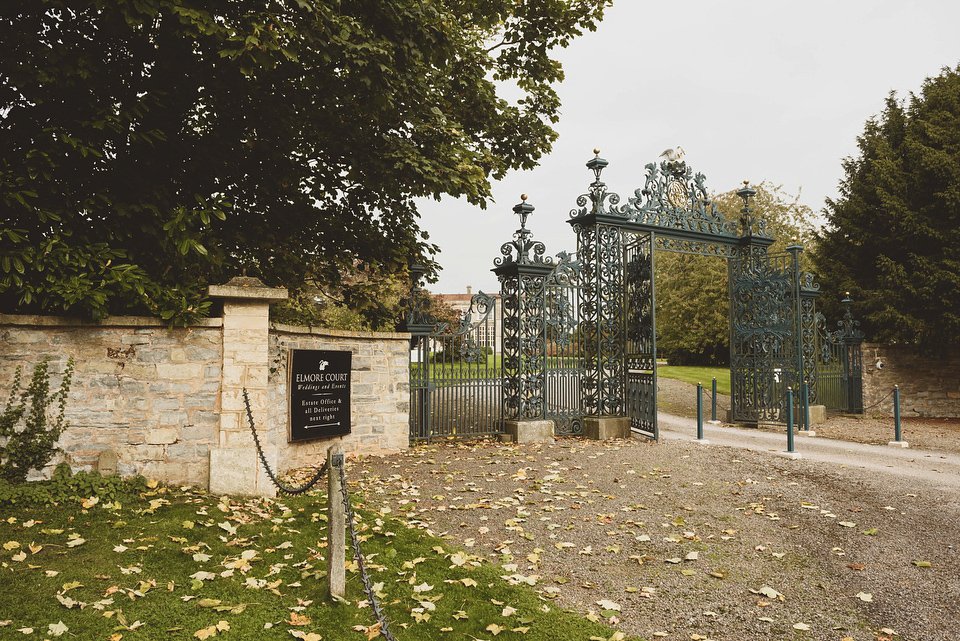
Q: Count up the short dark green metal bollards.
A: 5